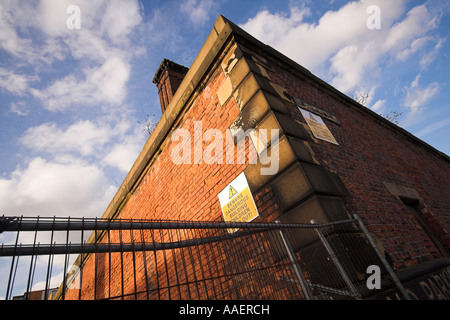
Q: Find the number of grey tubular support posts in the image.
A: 3